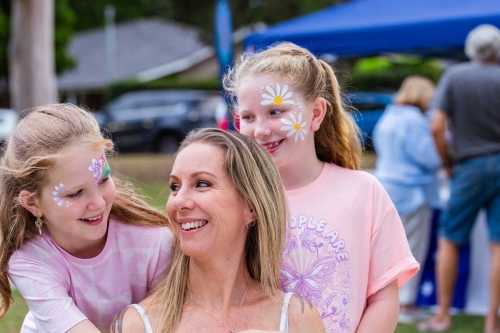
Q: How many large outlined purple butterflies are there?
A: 1